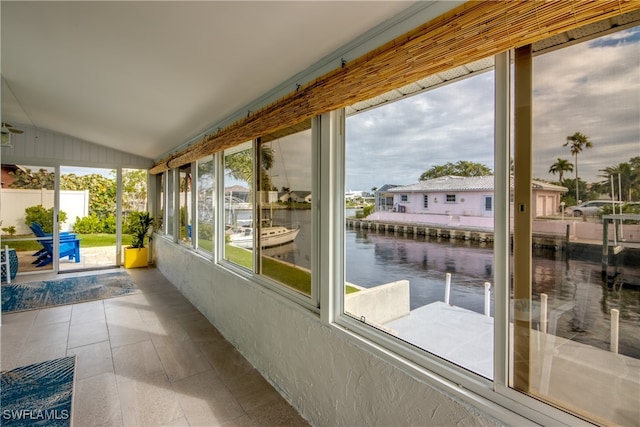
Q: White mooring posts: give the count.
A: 4